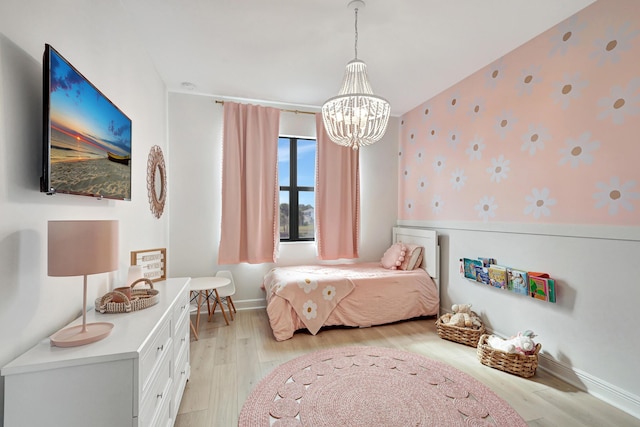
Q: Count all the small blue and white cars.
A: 0